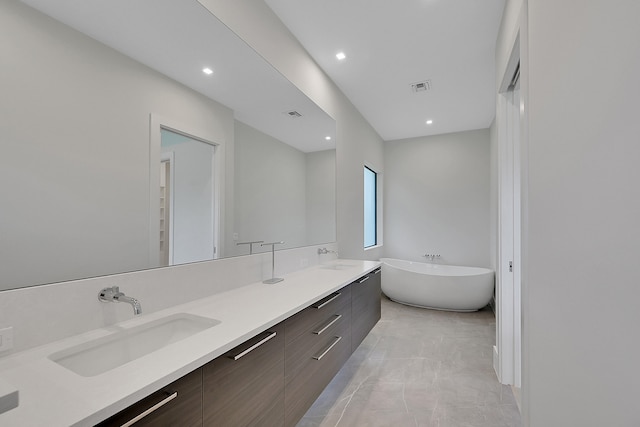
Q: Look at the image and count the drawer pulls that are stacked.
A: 3